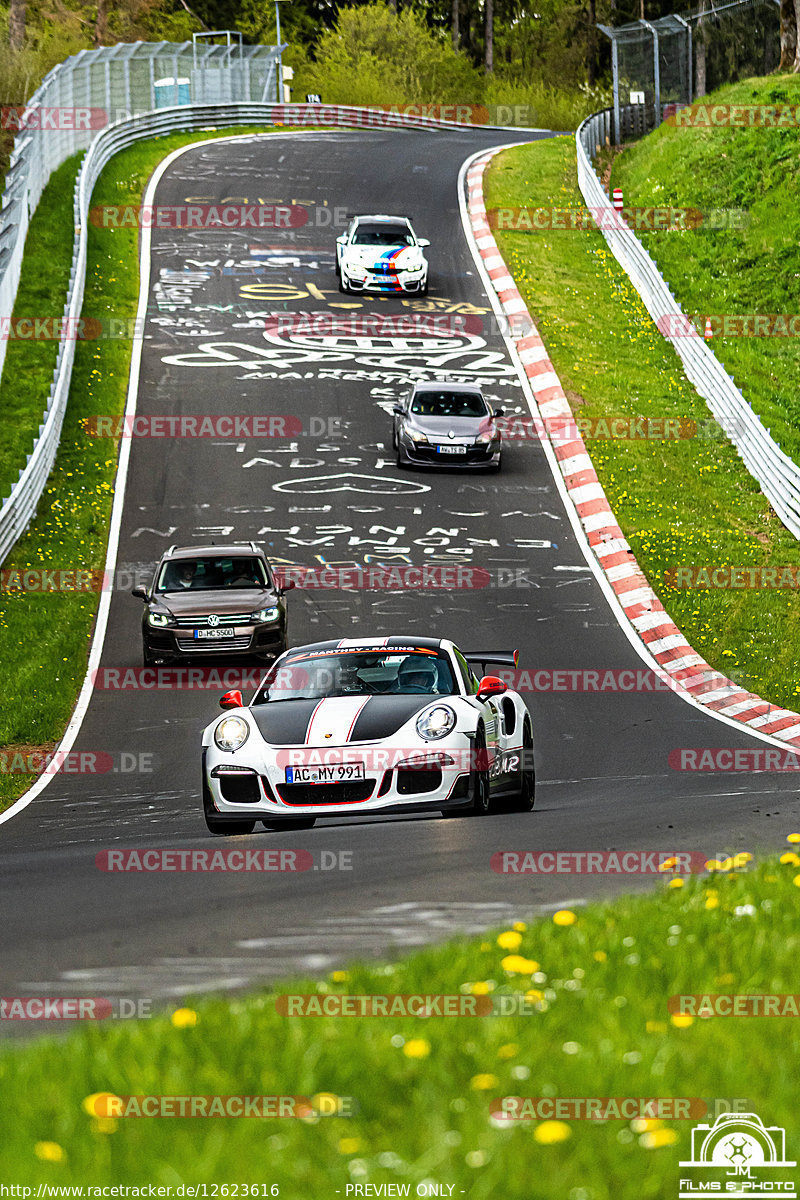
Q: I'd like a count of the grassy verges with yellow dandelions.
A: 3